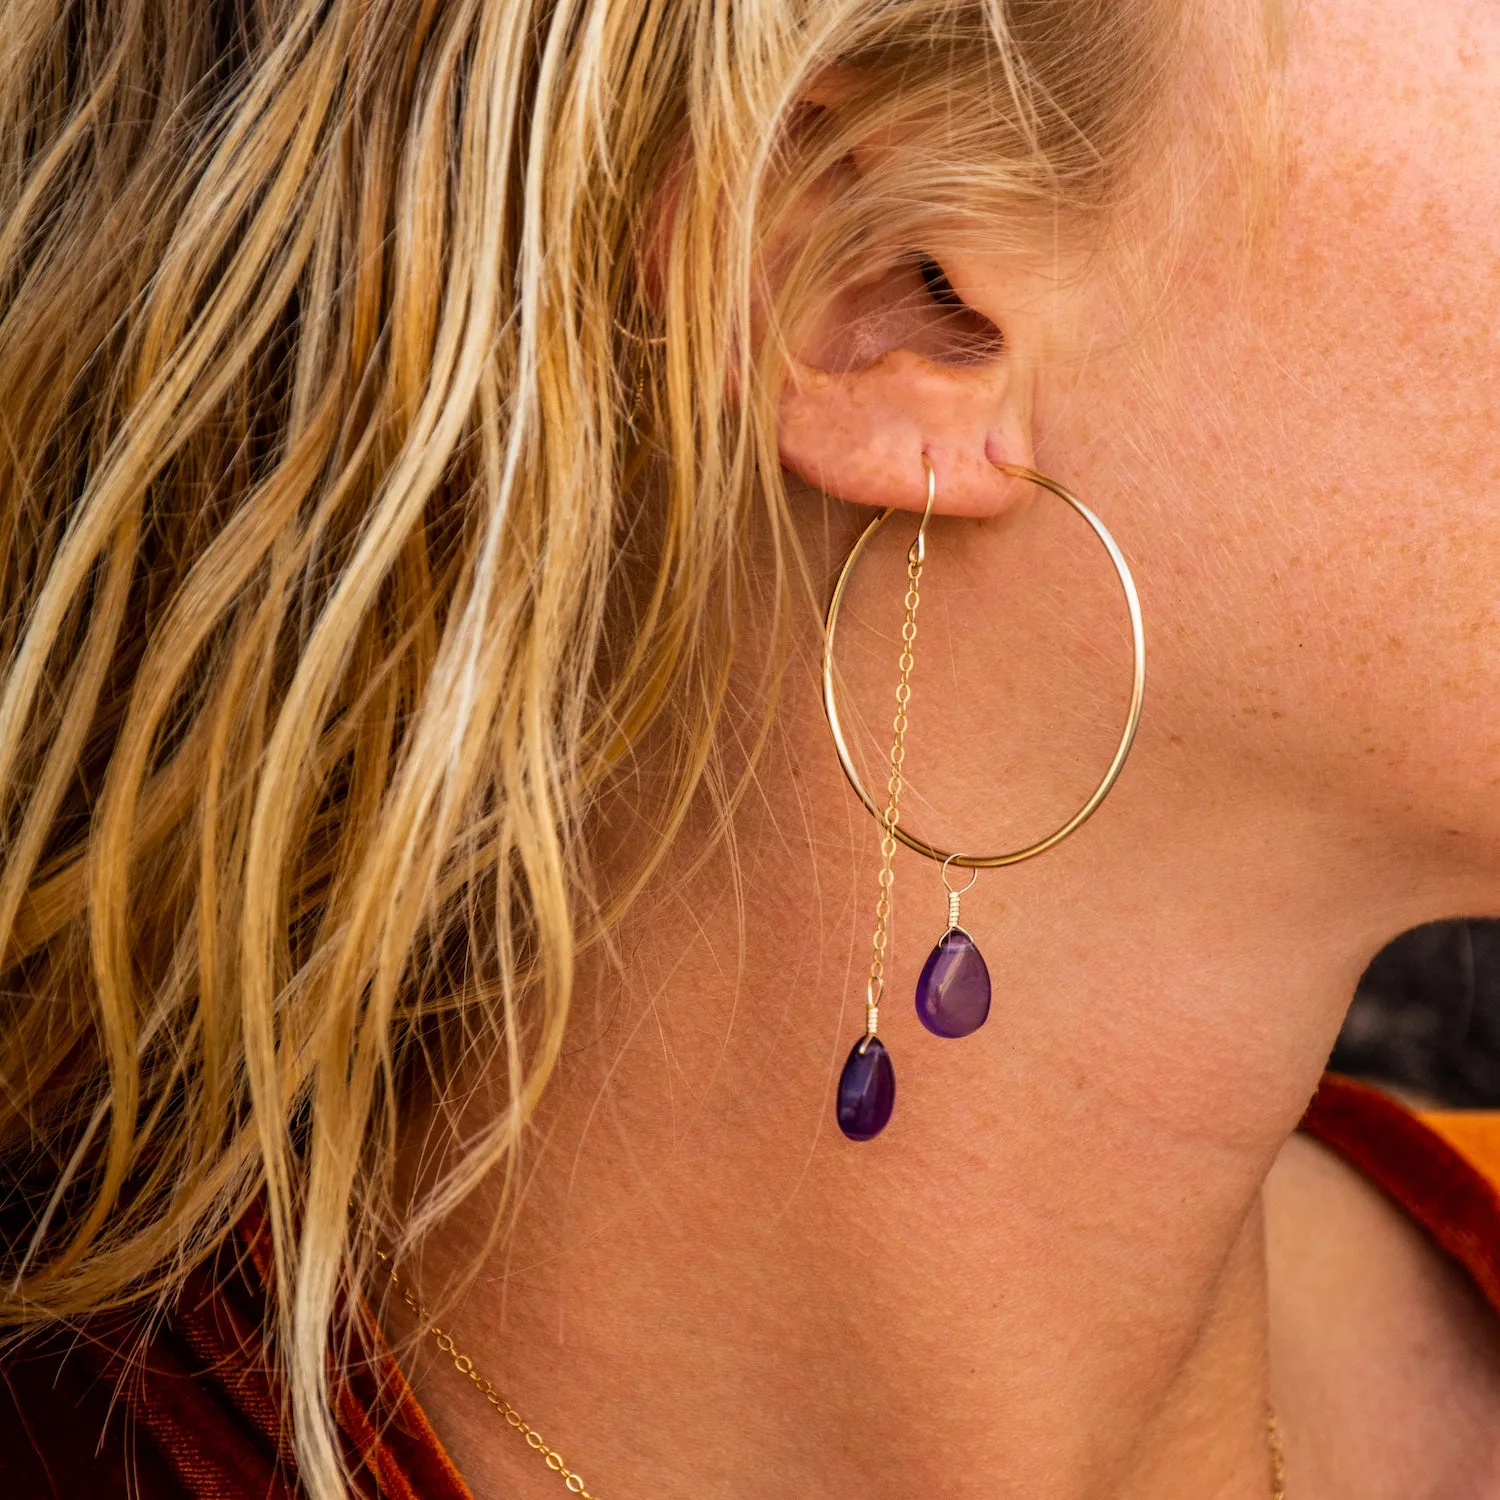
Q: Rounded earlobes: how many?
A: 1